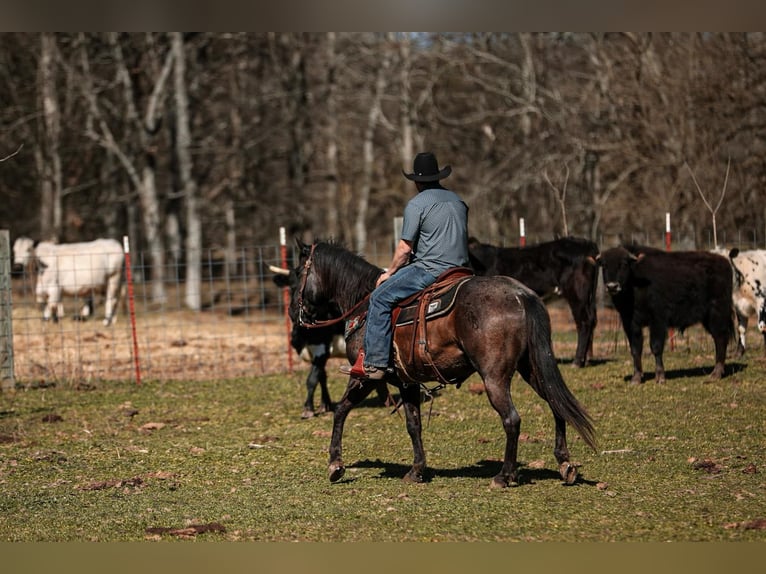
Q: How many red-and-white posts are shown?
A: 4